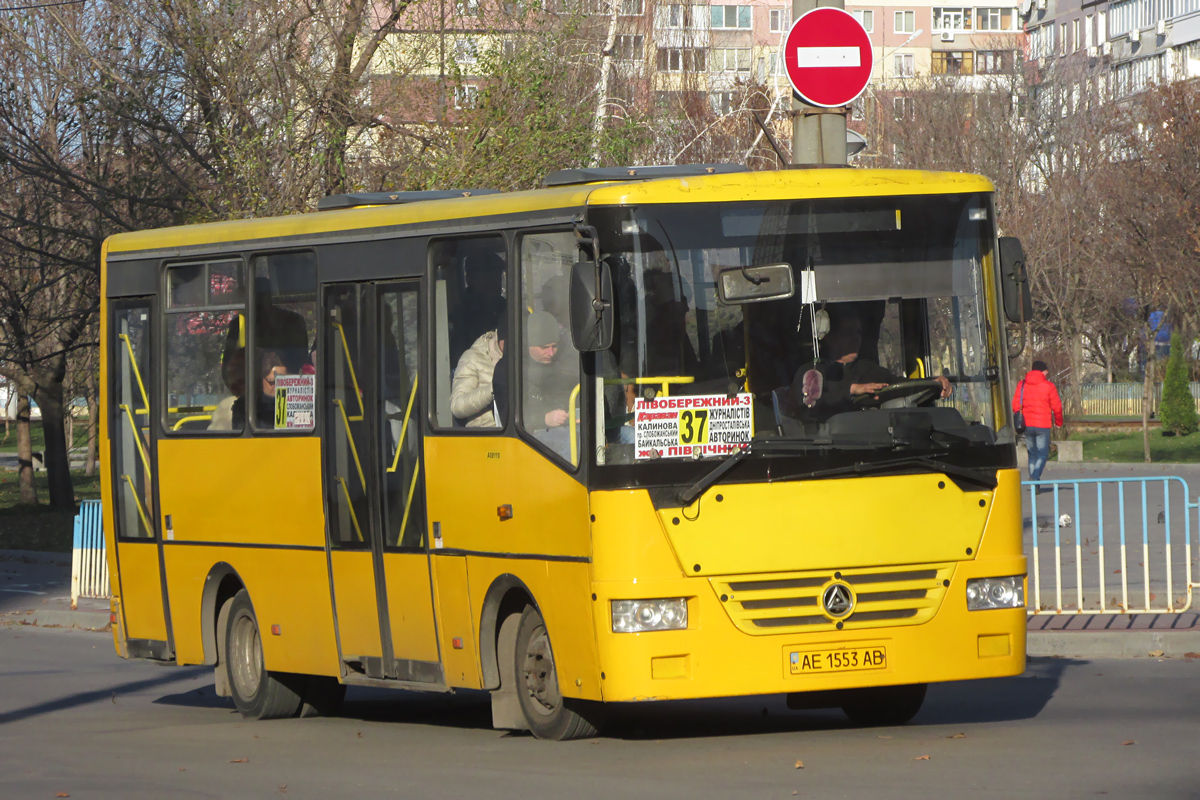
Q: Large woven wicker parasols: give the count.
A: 0